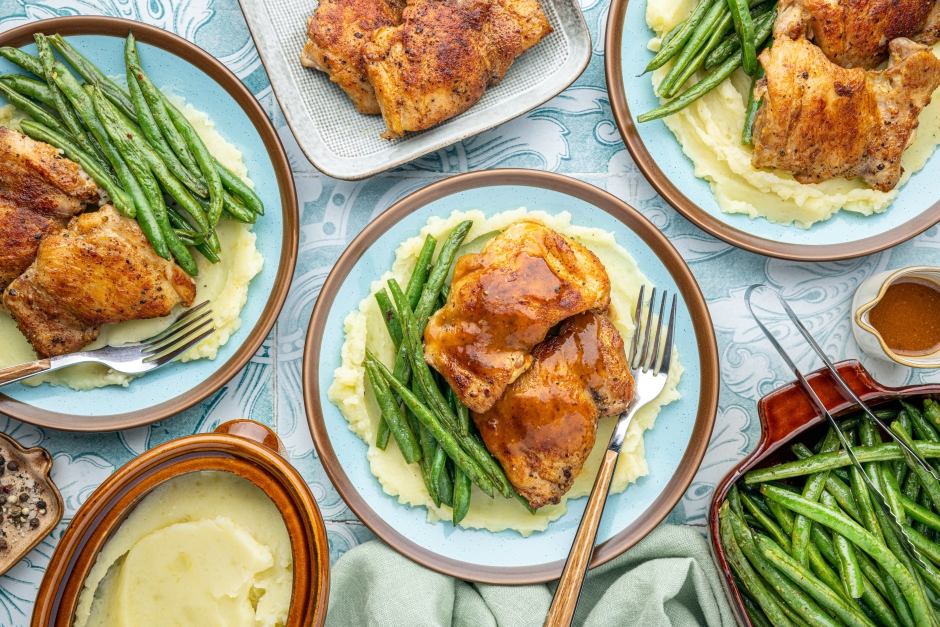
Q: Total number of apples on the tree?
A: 0